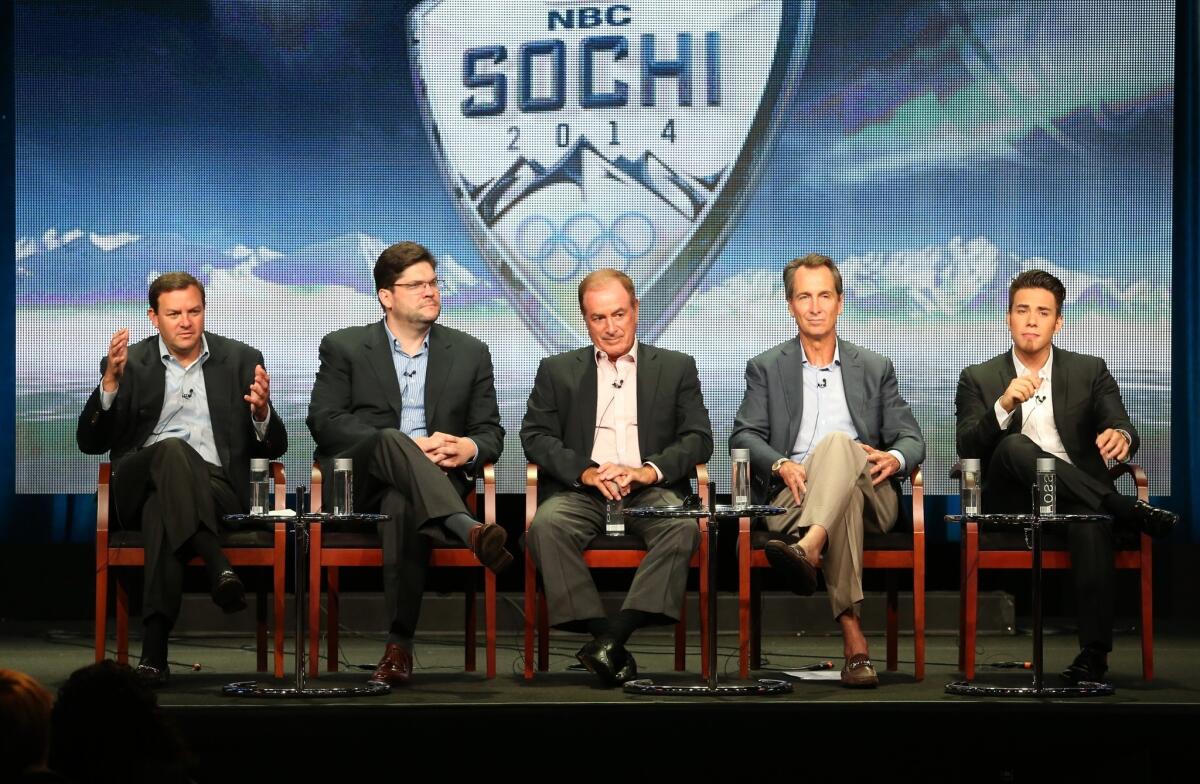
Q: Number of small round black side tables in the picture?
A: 3